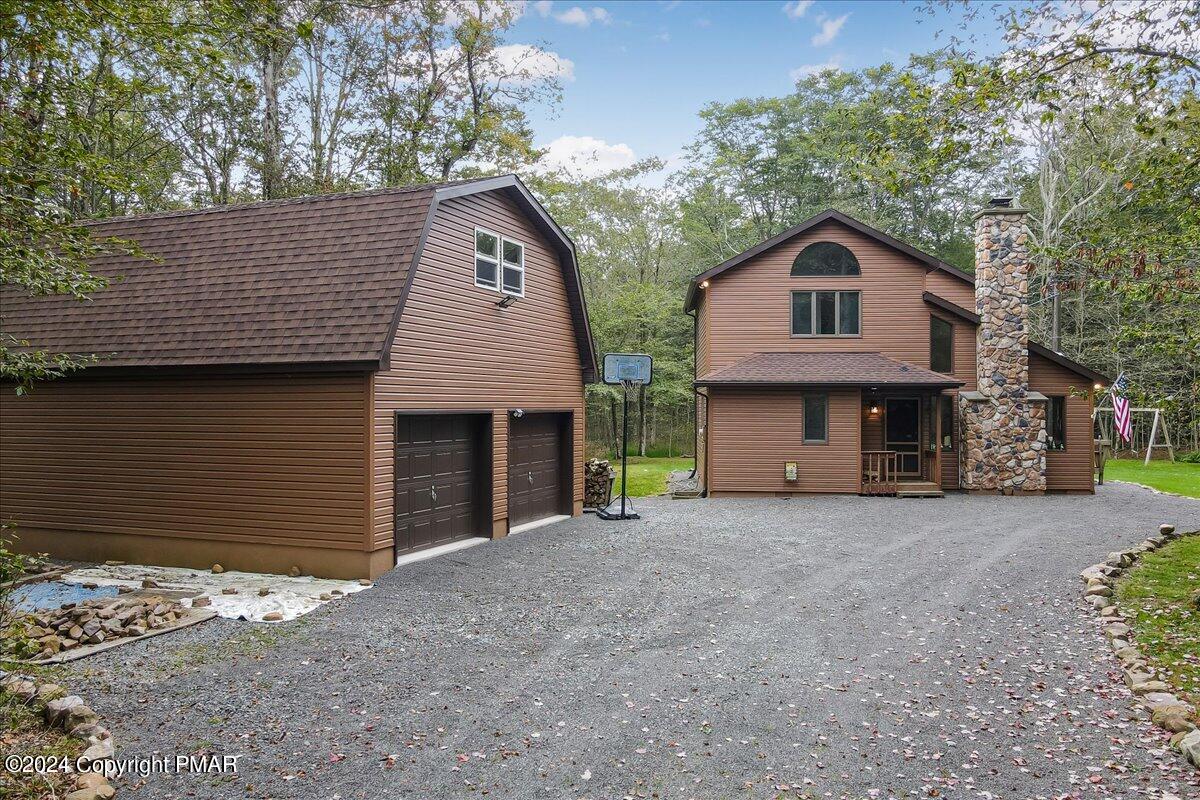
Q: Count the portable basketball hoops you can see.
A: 1